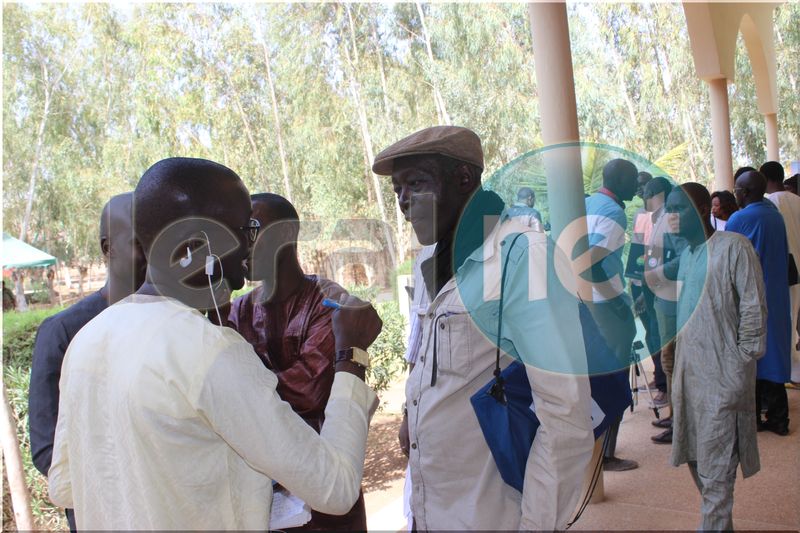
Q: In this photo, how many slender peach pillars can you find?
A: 3